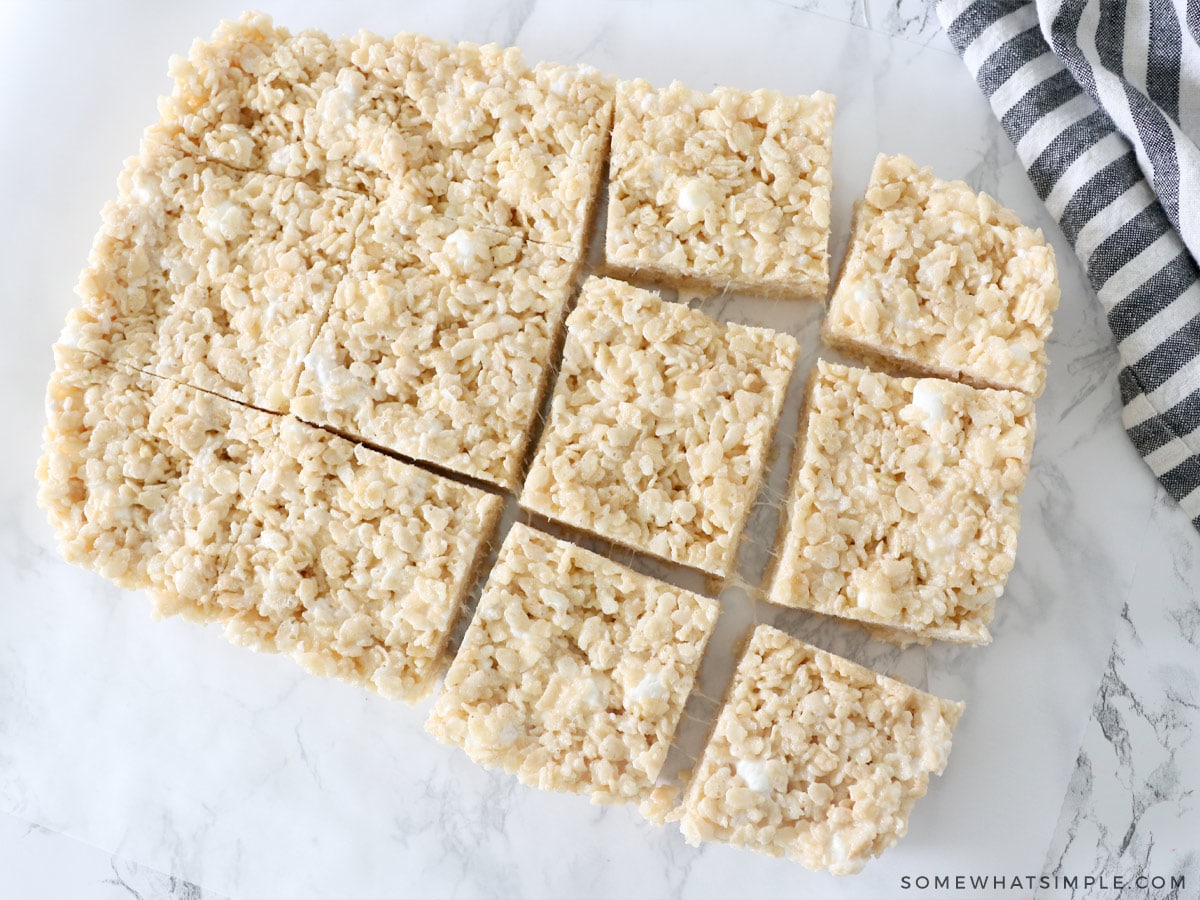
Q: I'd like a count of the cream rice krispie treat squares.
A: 12